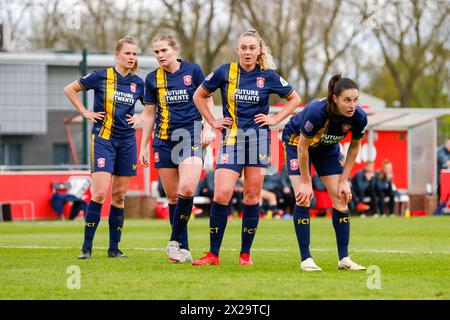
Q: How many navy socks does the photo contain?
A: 8